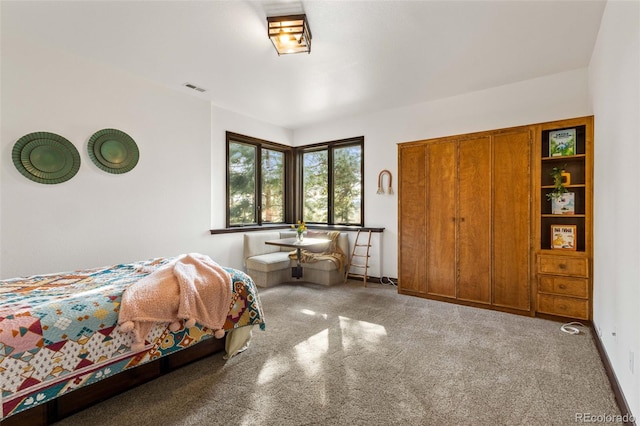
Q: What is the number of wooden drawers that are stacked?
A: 3